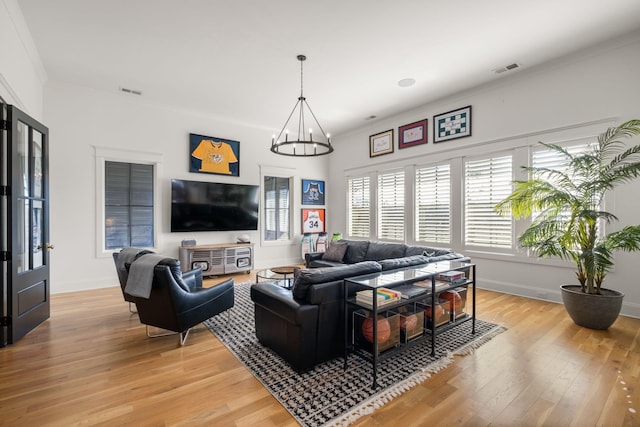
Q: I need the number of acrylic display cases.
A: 4